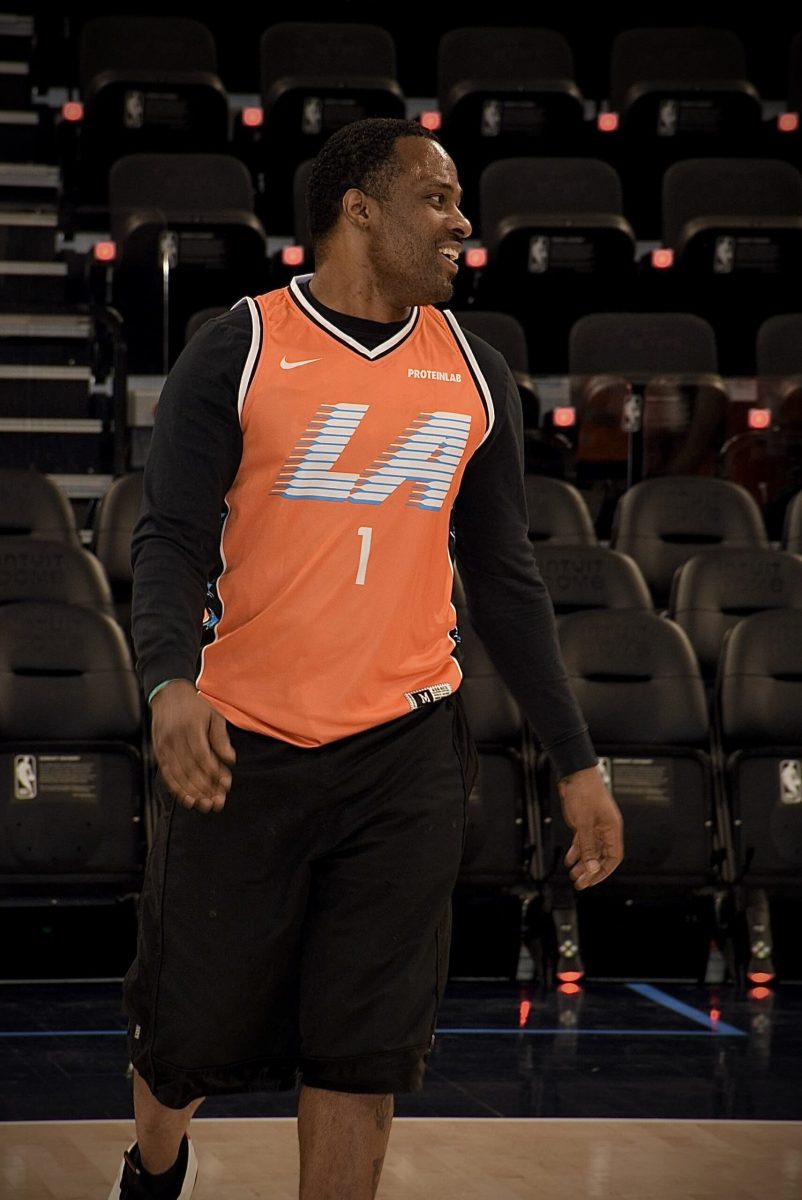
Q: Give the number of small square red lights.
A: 11